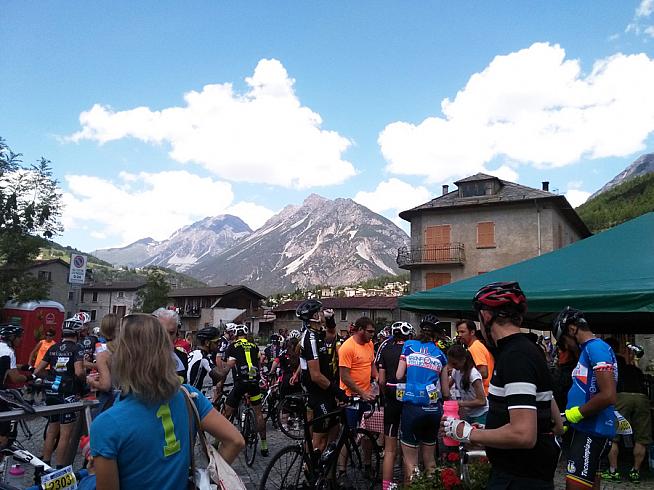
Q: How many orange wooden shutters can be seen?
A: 3